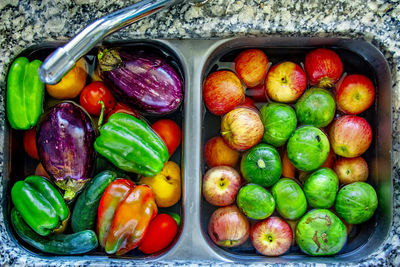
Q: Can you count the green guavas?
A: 9